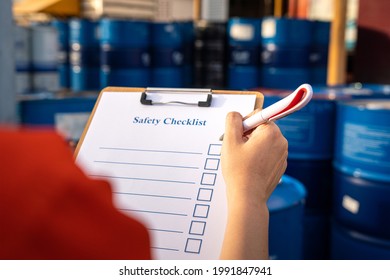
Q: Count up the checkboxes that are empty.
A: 7